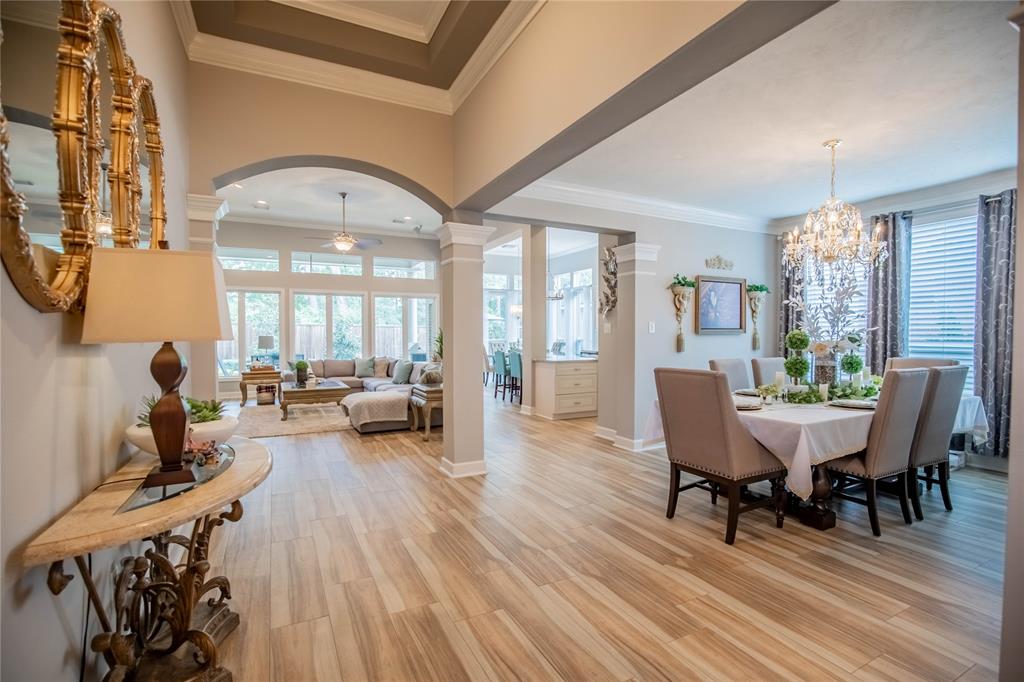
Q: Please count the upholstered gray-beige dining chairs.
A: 6